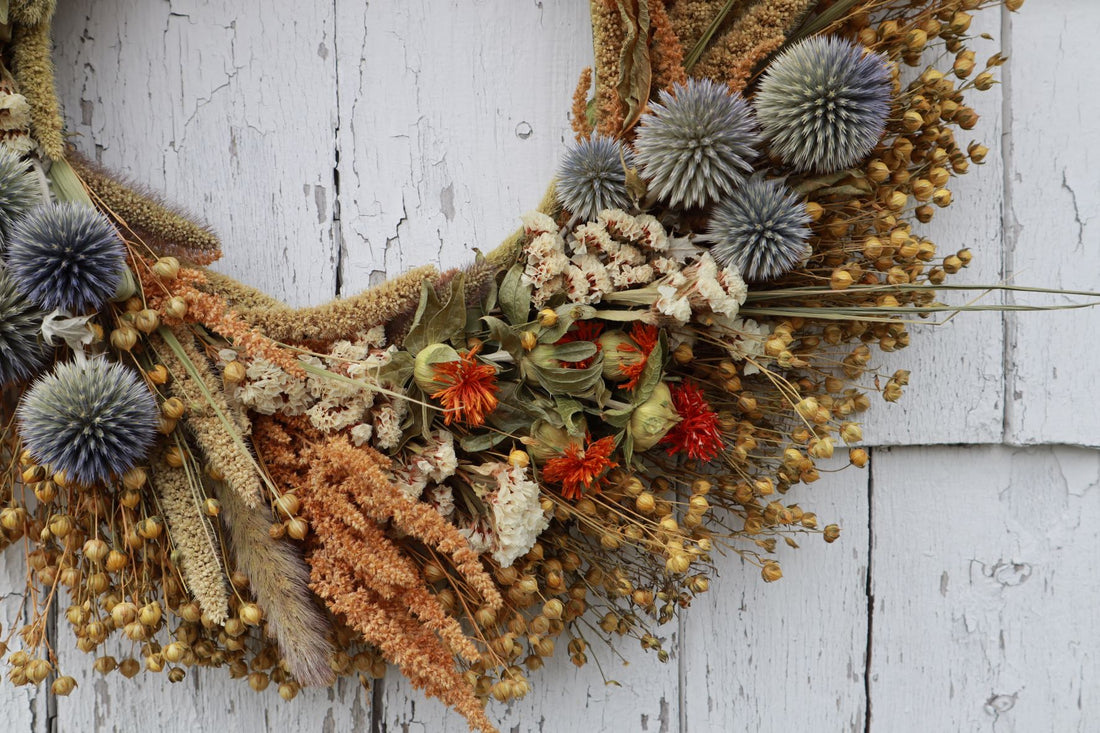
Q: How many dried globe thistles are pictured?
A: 8